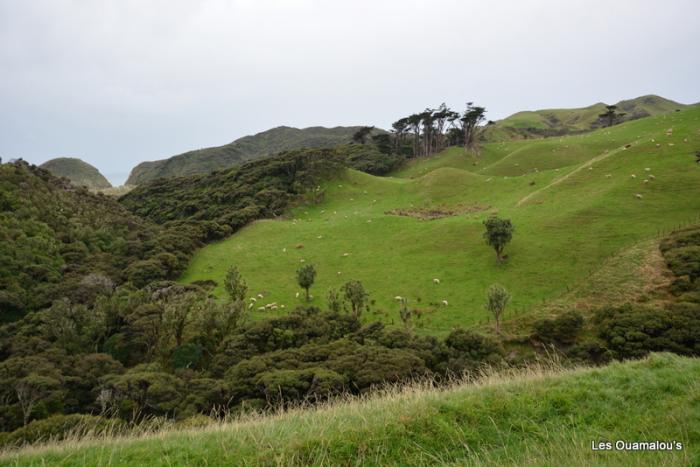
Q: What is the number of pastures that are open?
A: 1